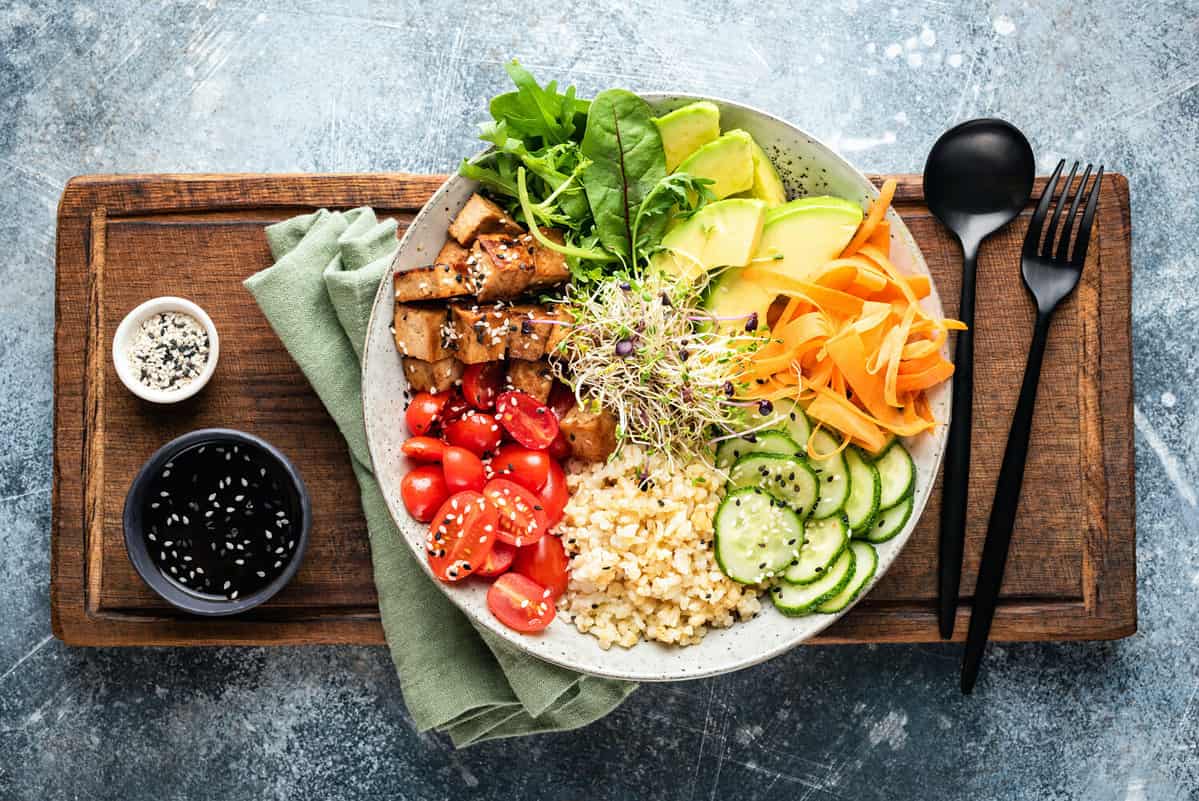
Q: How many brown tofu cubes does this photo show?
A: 12